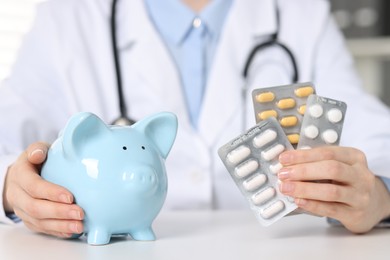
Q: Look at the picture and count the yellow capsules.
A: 7